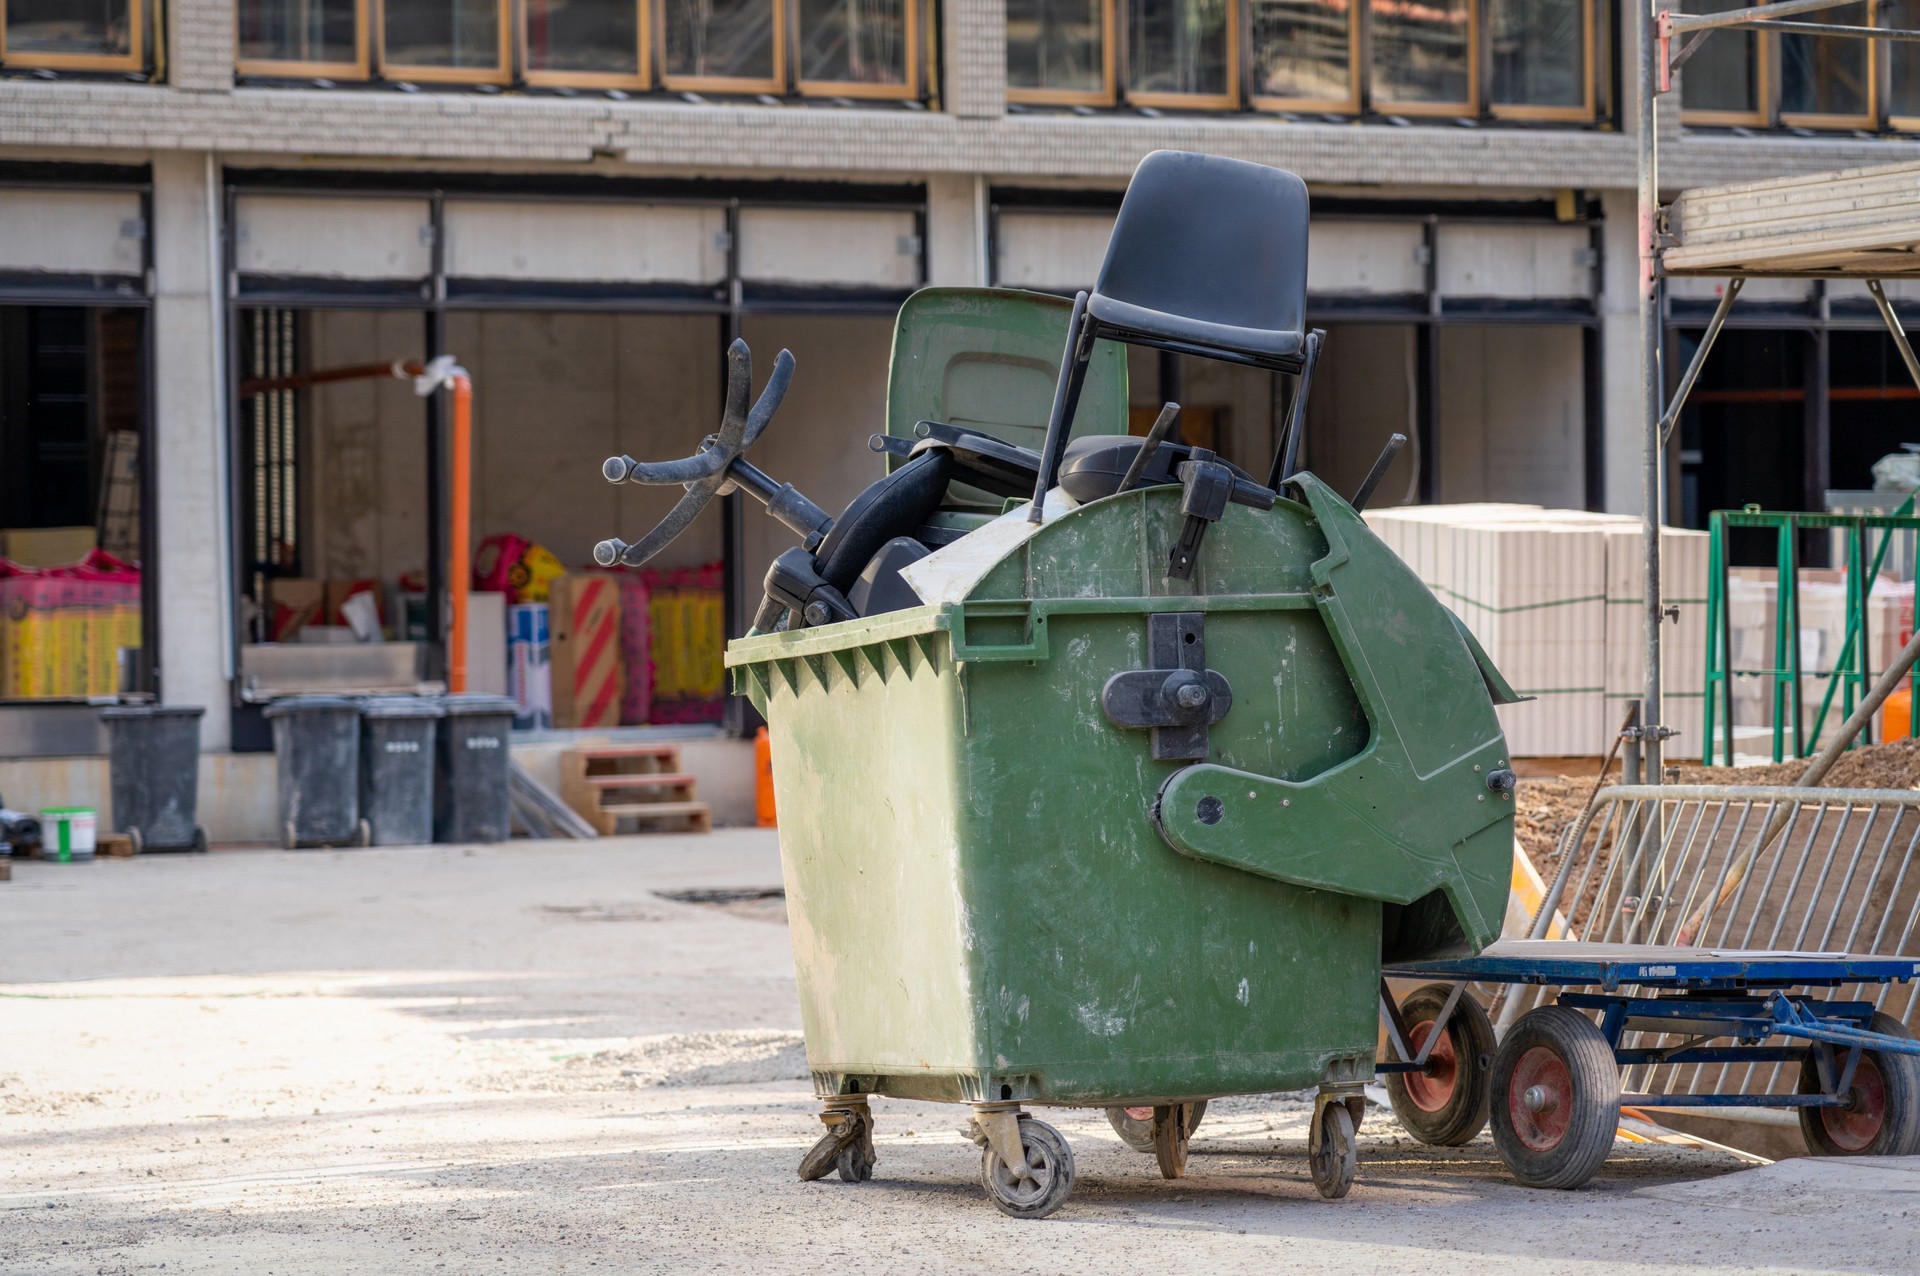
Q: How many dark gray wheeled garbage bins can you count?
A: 4